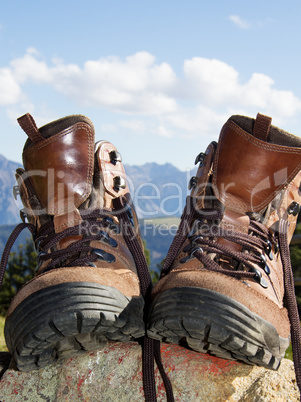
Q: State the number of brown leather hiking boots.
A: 2